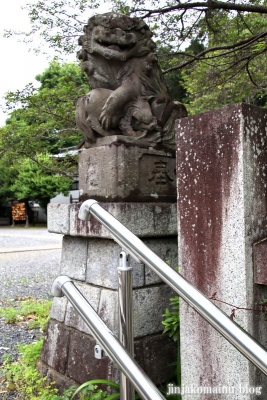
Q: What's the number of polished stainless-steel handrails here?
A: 2